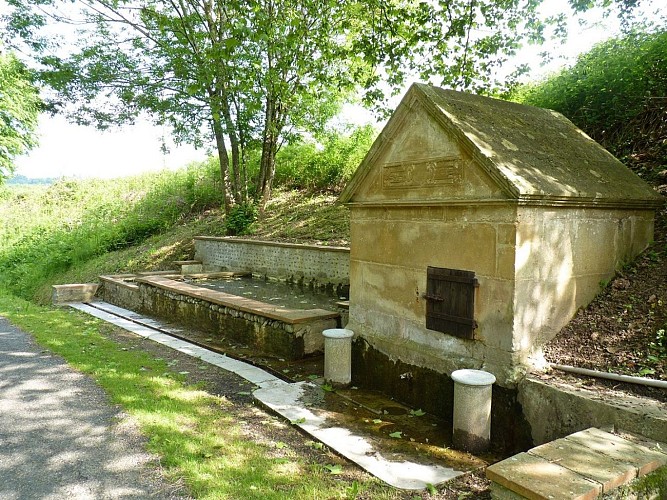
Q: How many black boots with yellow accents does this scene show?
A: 0